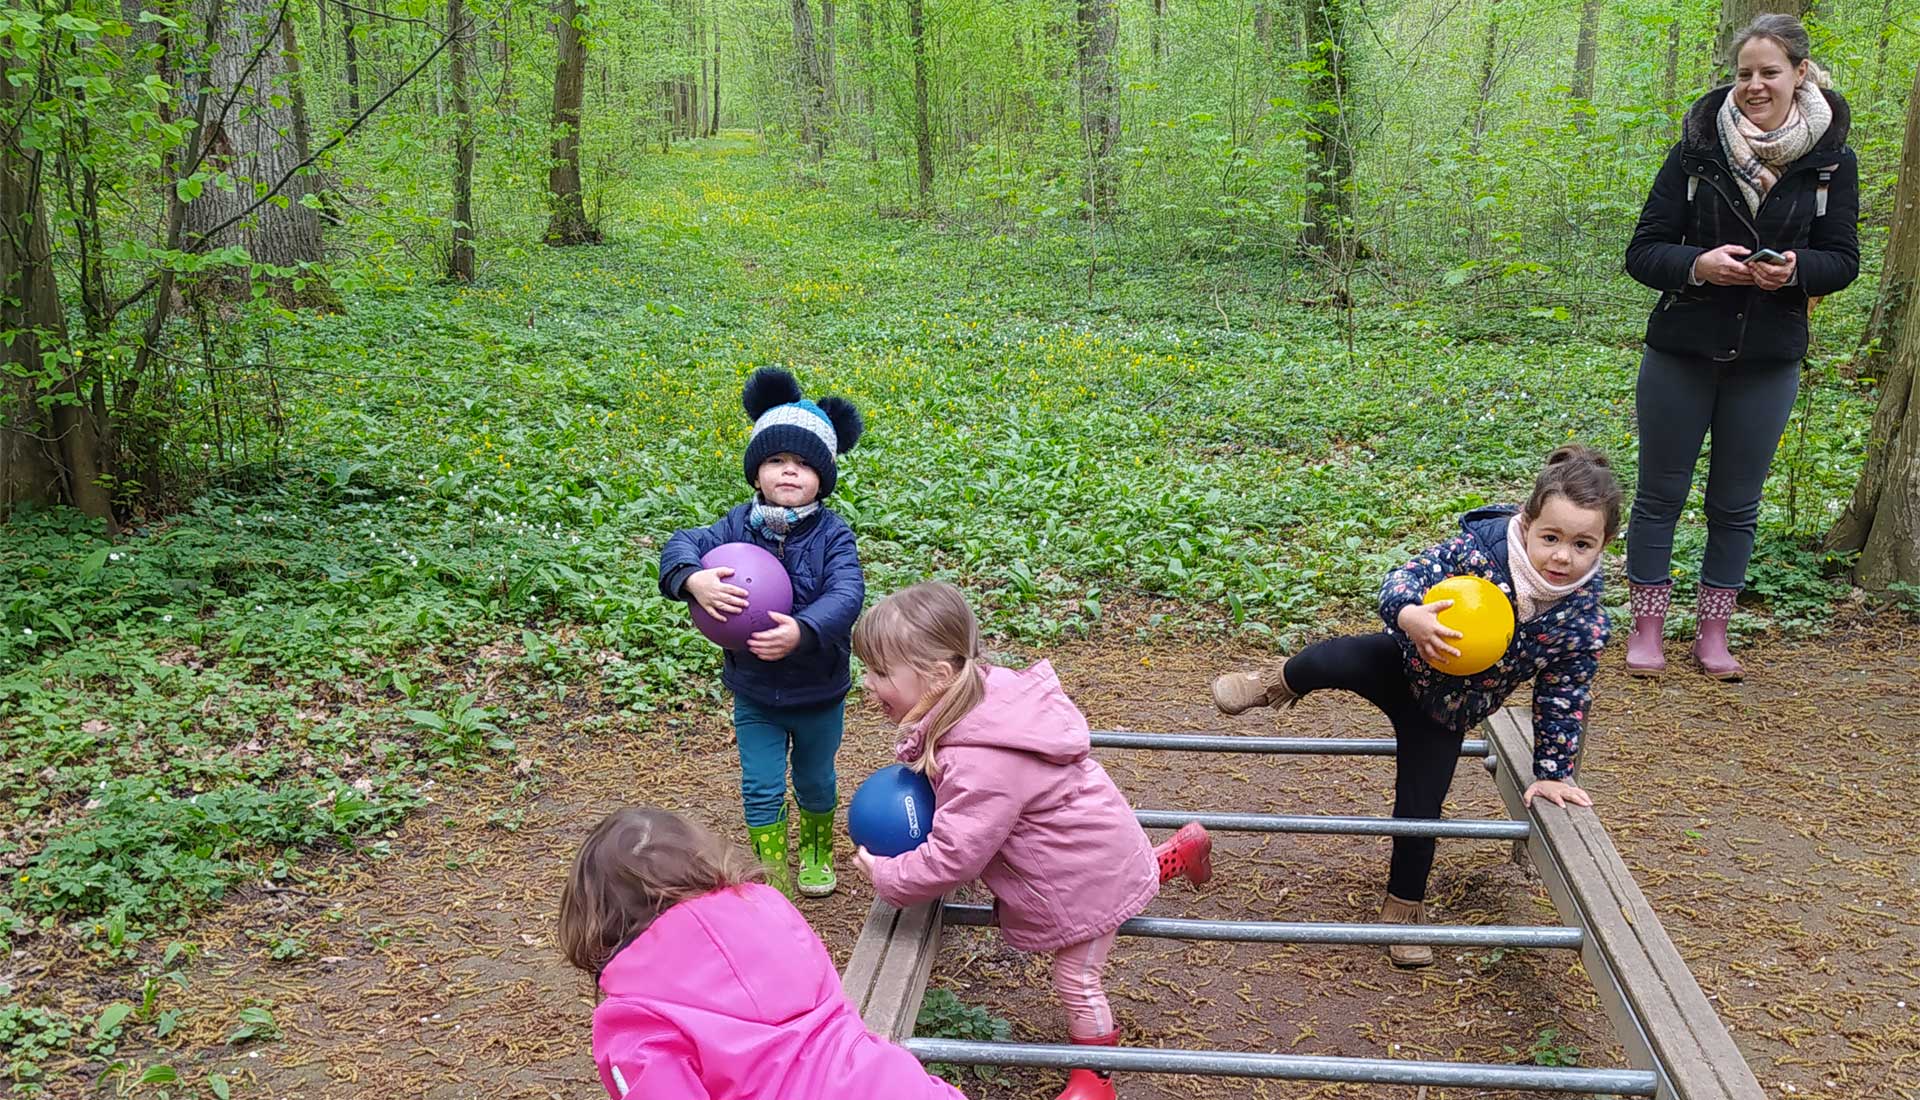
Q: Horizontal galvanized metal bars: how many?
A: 4